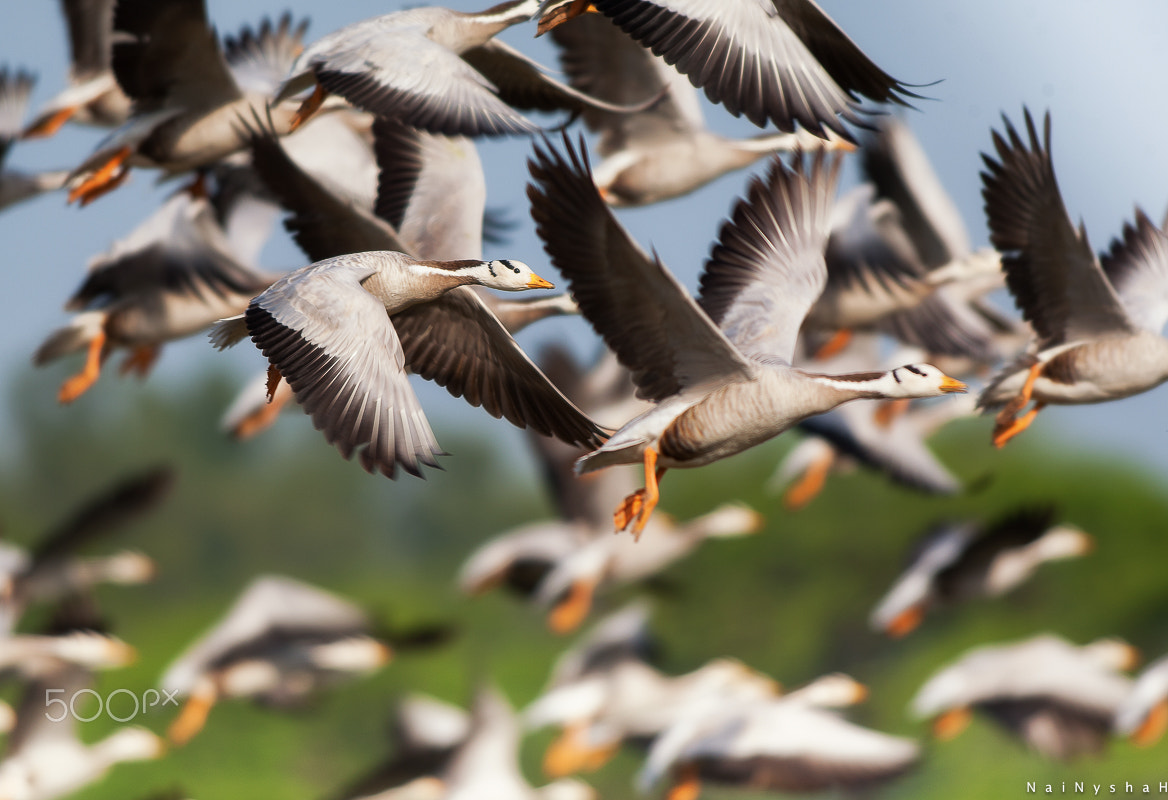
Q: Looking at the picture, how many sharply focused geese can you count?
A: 2